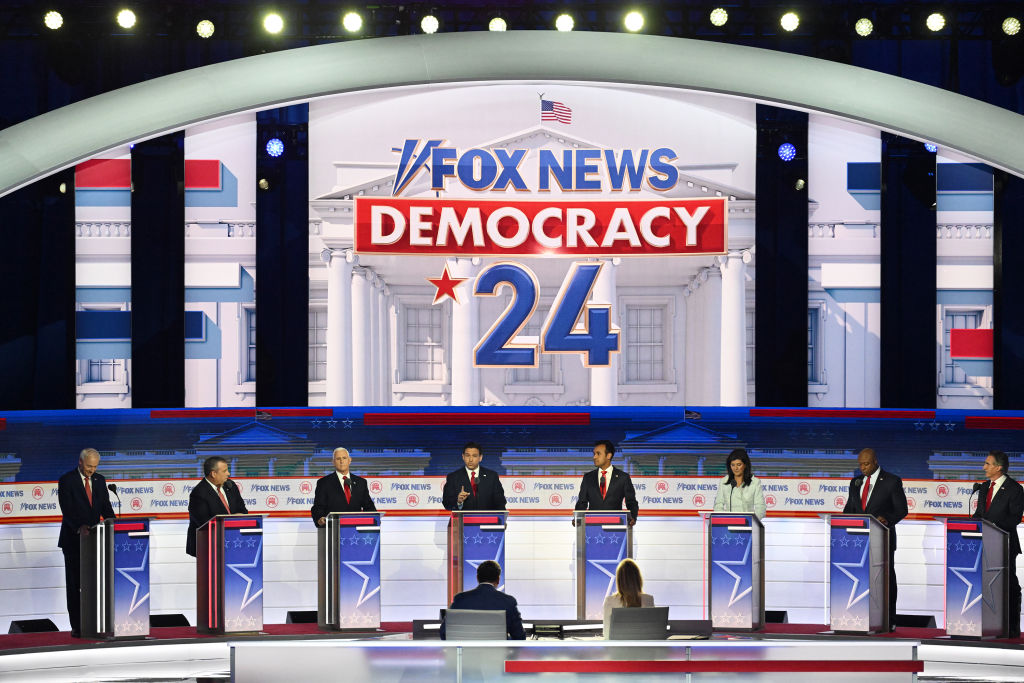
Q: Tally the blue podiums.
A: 8